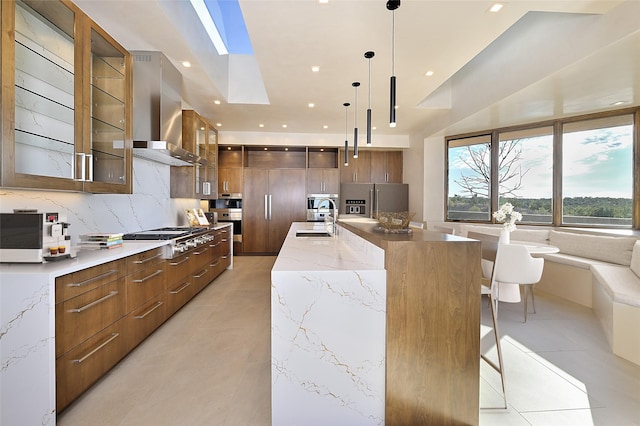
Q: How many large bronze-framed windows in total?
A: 3